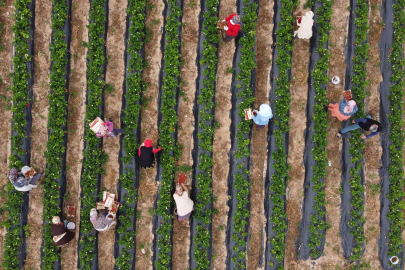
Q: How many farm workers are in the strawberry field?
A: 11